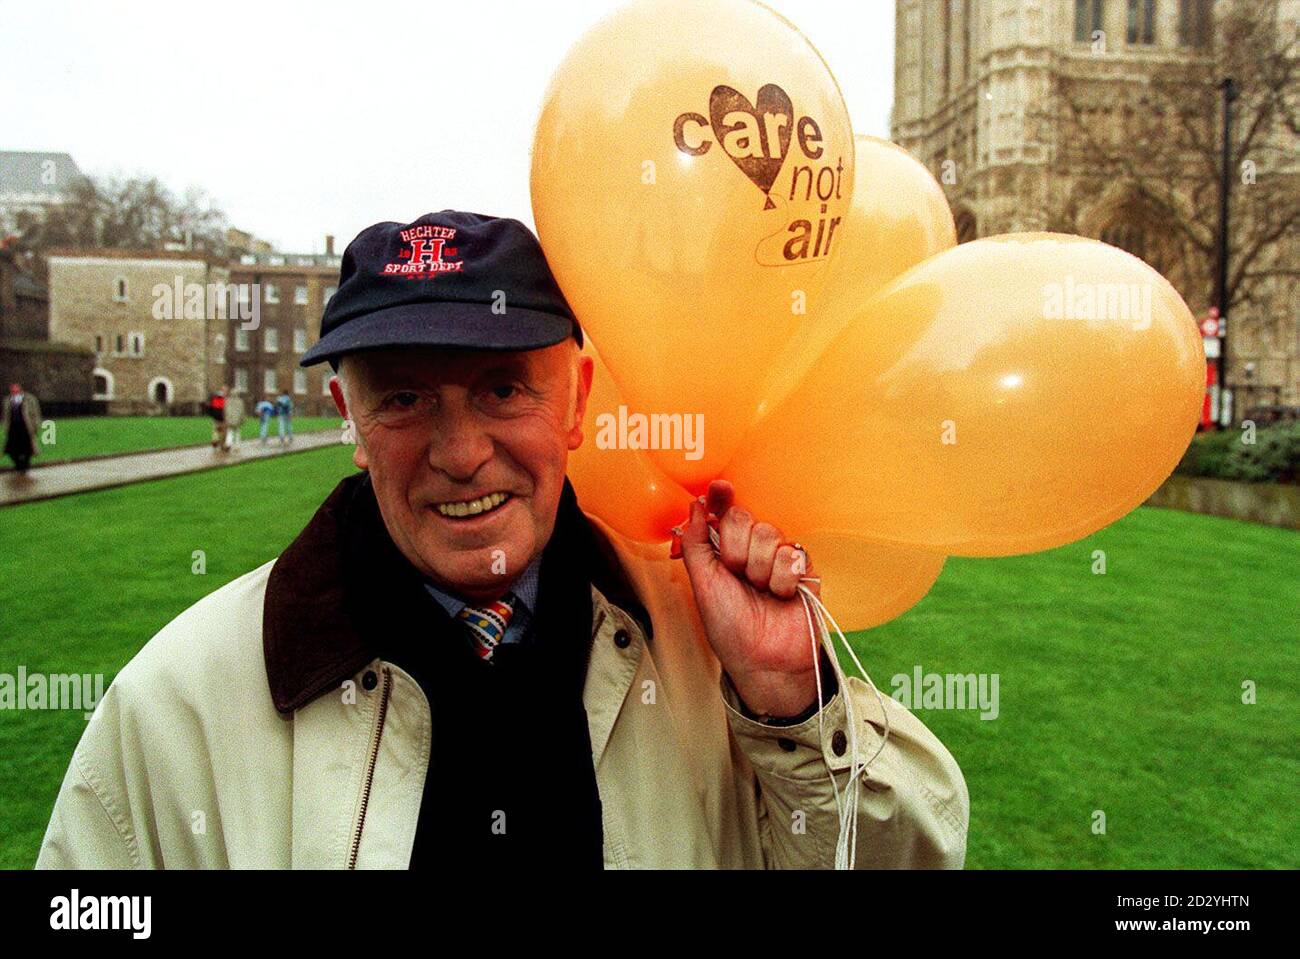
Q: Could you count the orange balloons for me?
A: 5